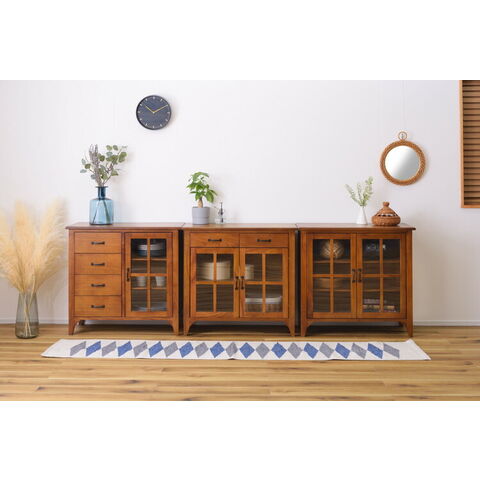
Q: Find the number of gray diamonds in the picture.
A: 11